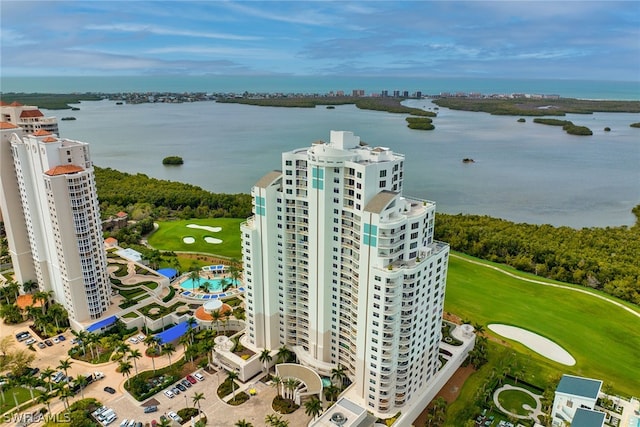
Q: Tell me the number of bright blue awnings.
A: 3